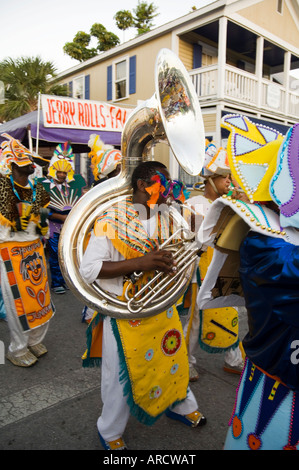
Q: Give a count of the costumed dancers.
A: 6